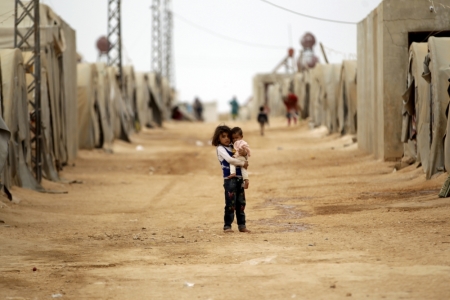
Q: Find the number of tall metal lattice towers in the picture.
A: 4